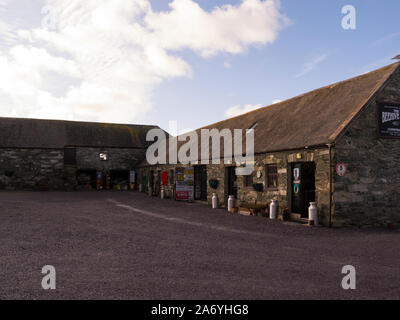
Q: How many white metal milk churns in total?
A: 4